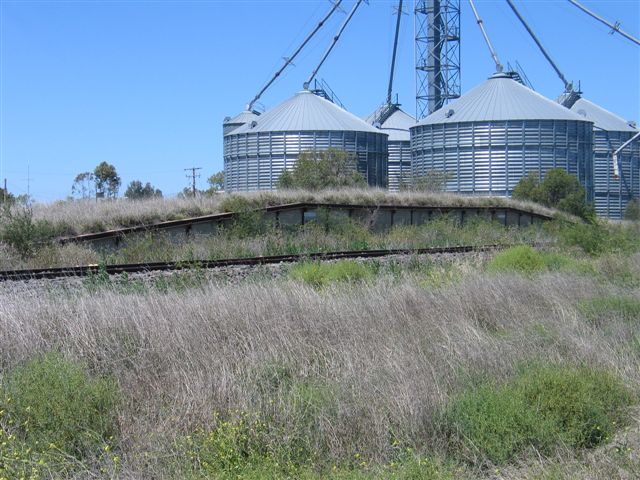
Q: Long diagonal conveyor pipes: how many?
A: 6